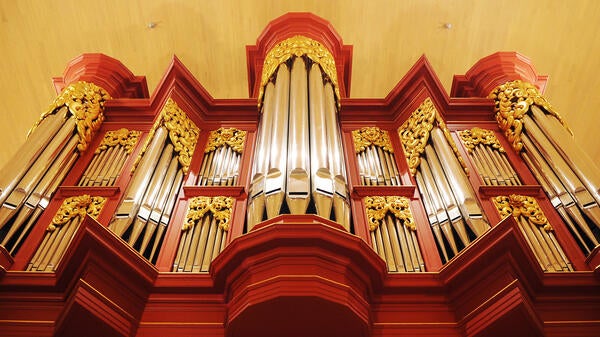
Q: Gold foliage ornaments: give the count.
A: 13